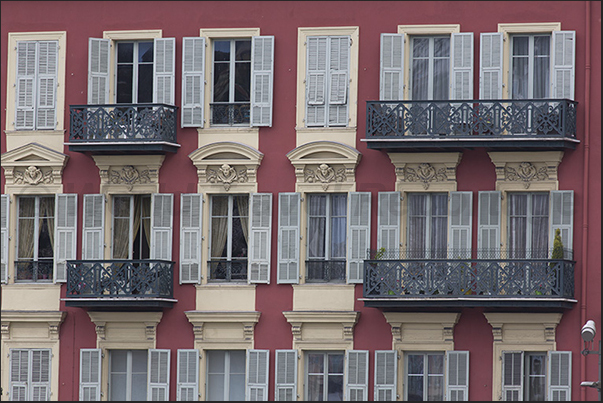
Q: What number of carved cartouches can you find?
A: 6